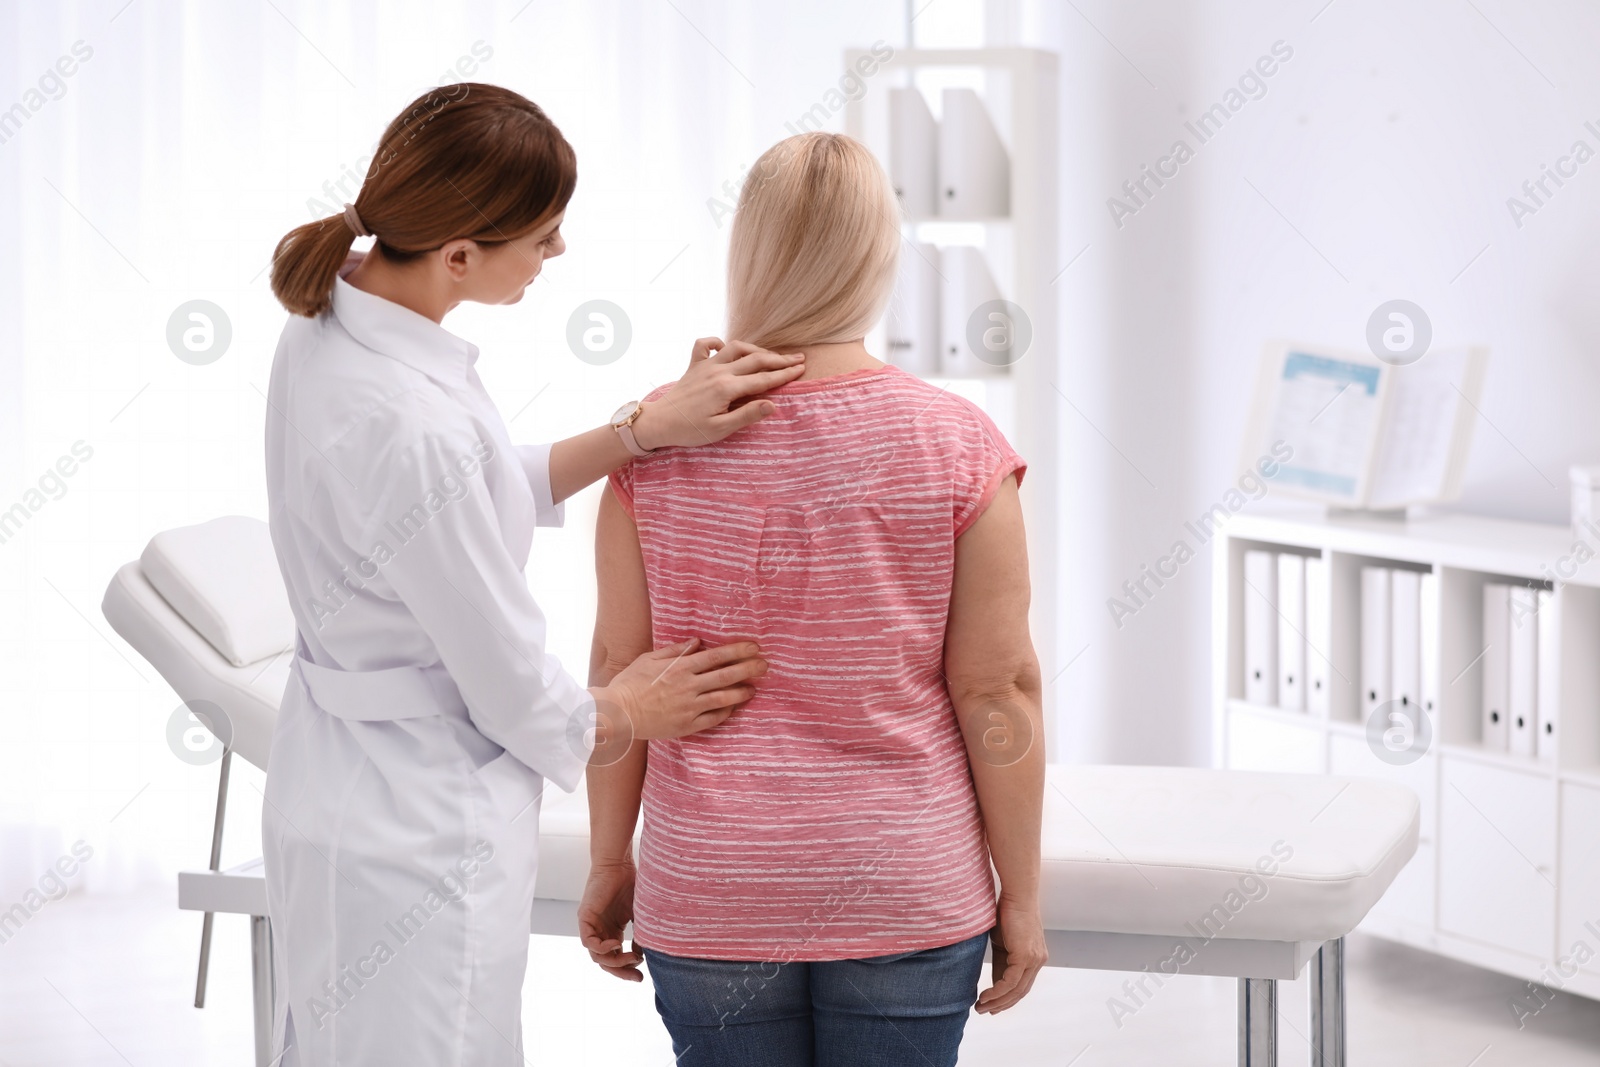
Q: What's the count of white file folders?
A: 13